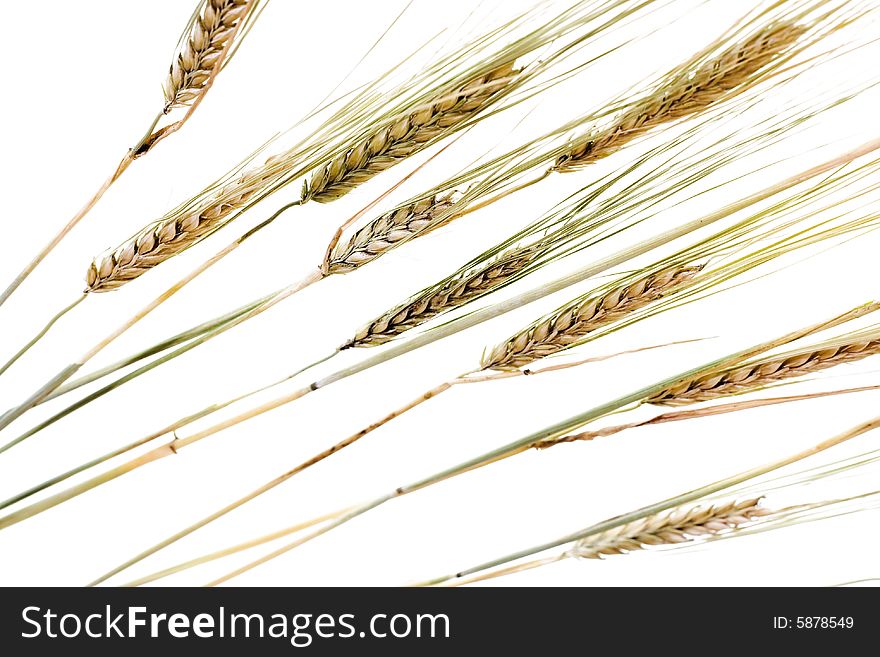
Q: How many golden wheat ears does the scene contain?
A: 9